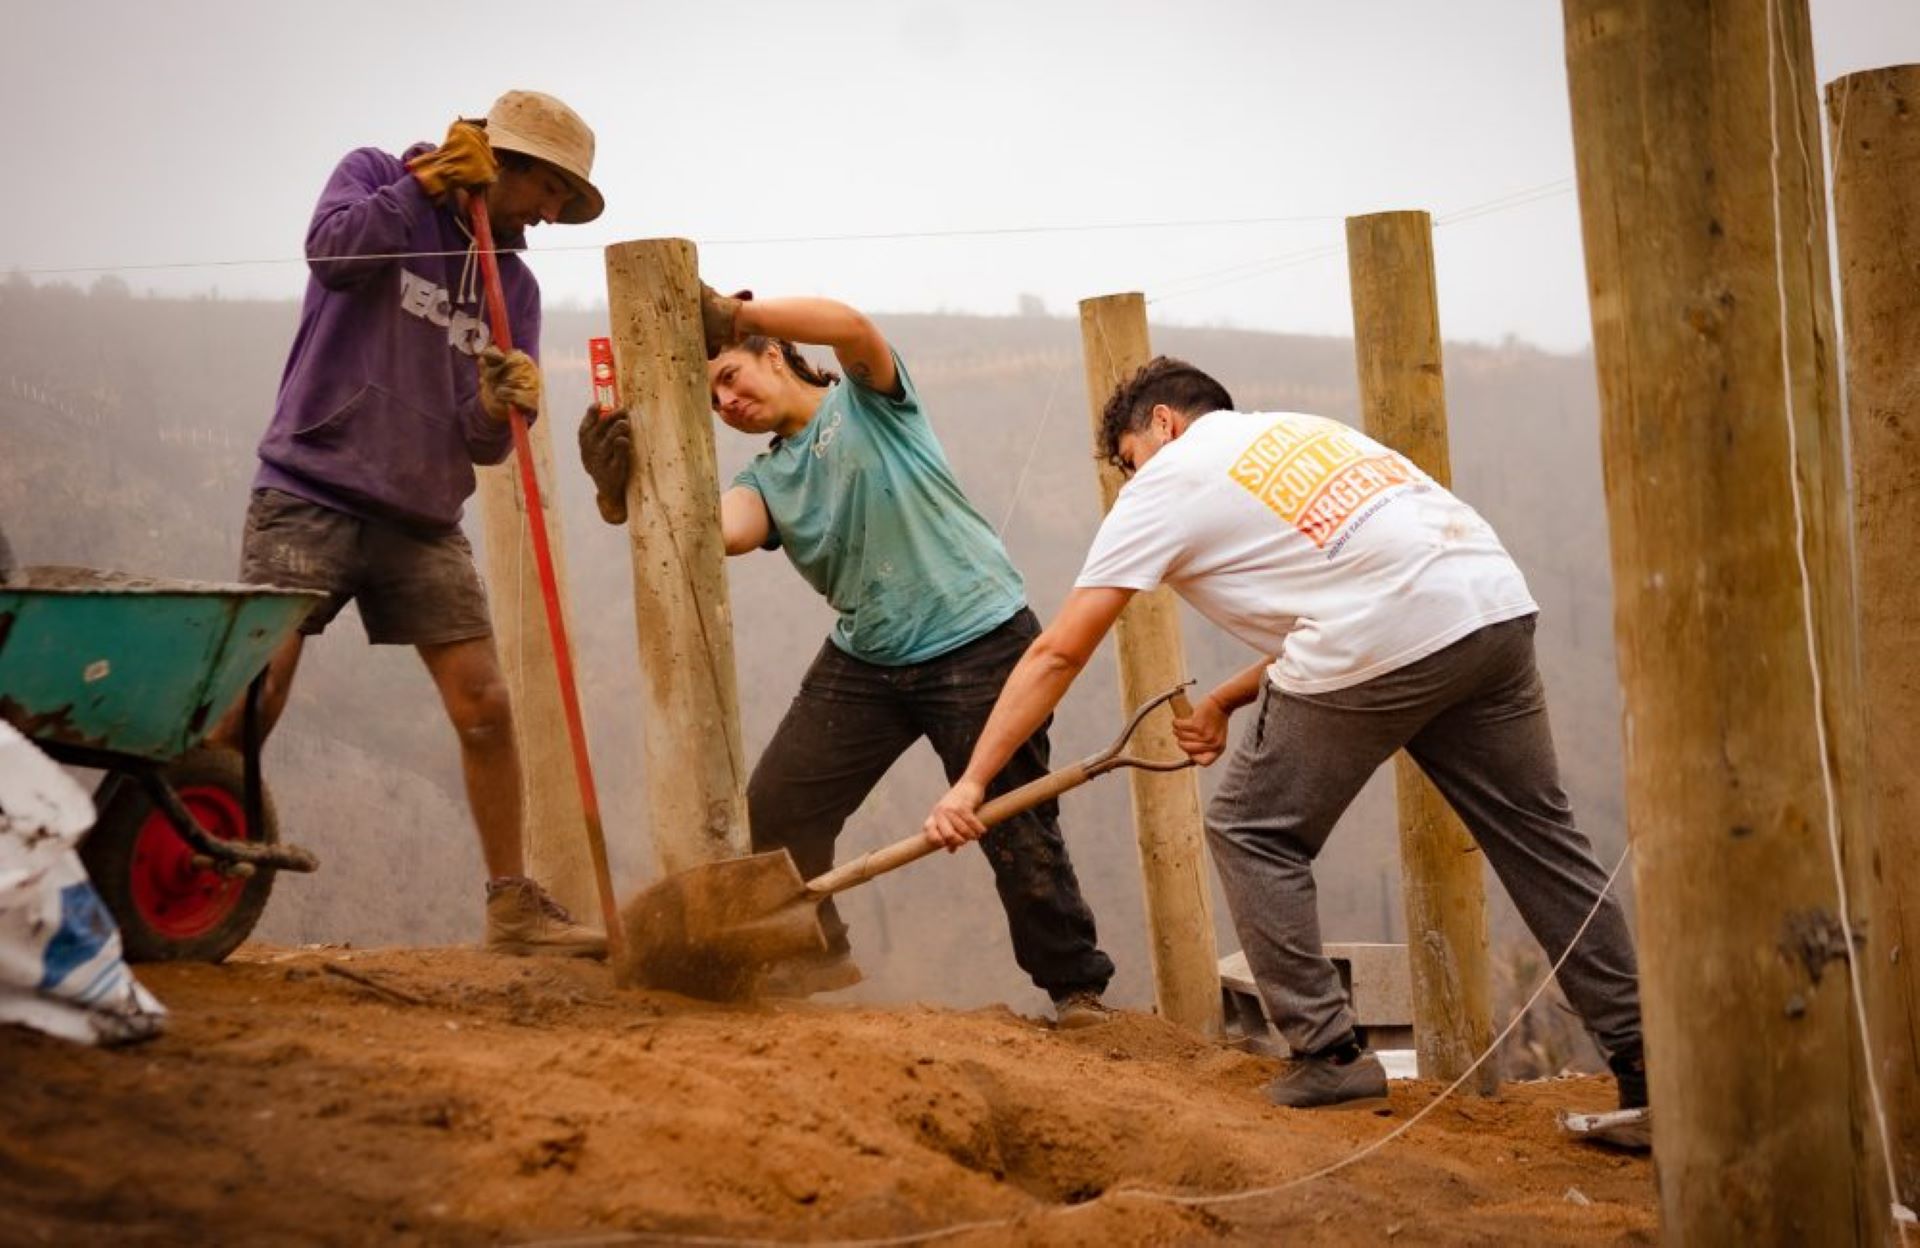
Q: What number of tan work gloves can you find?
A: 2